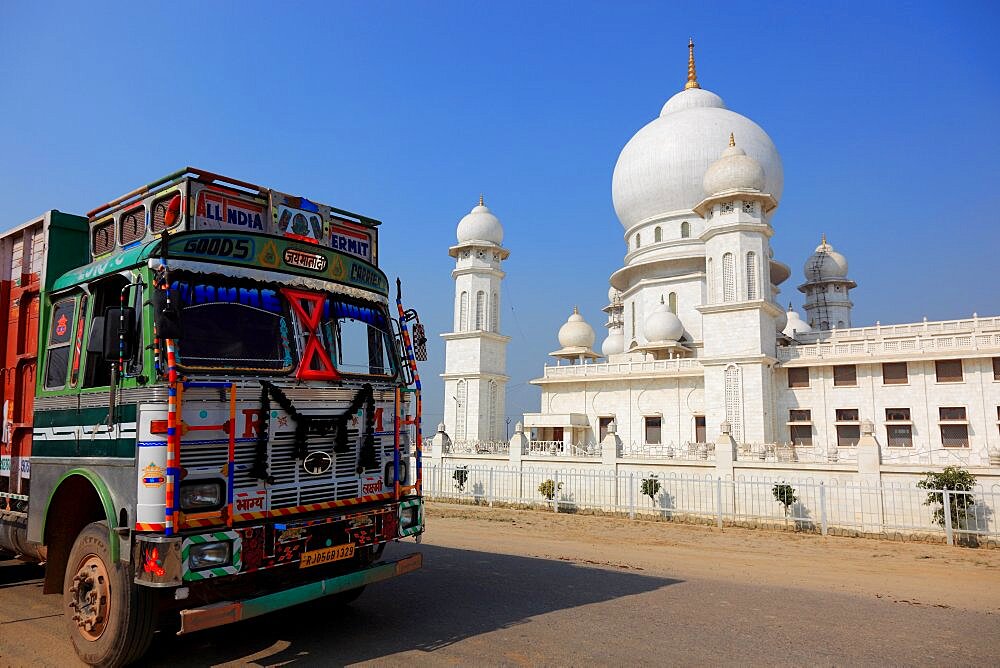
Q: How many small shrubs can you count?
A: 5